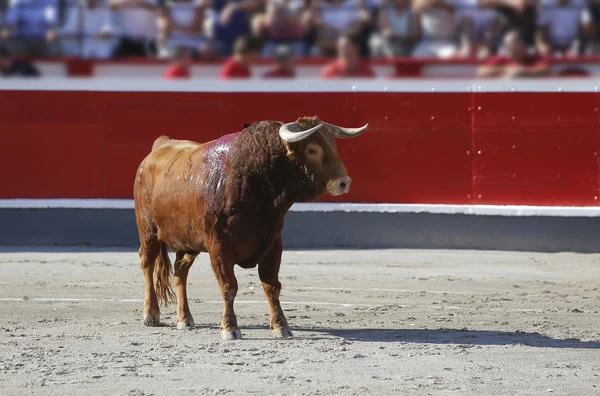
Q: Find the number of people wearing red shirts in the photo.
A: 5